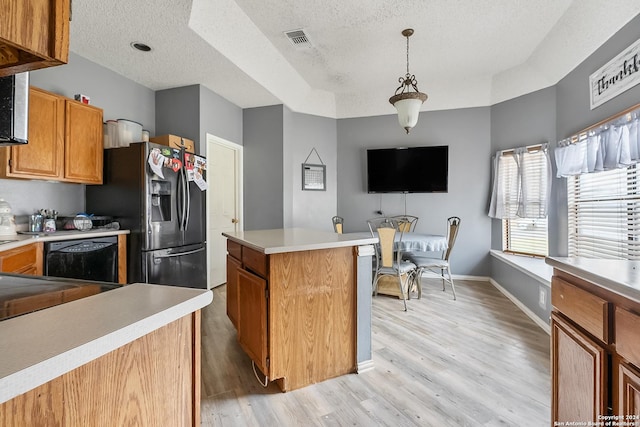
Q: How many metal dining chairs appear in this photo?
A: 4